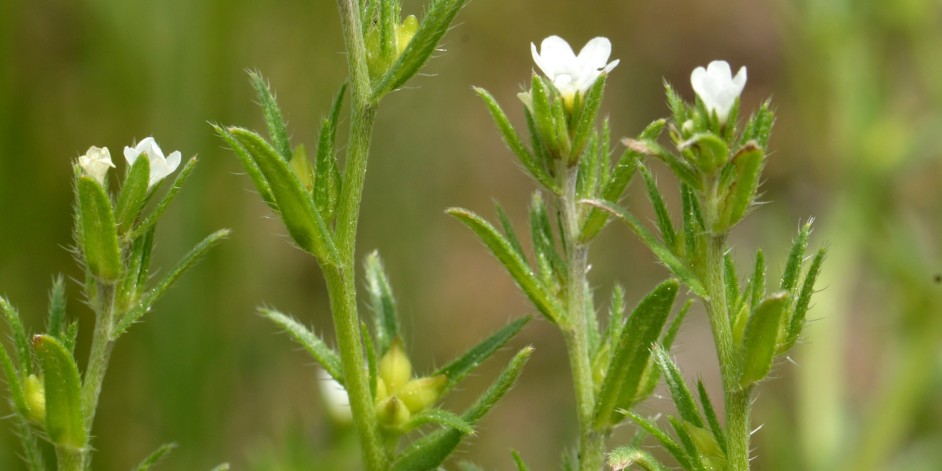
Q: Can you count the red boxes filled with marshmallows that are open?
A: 0